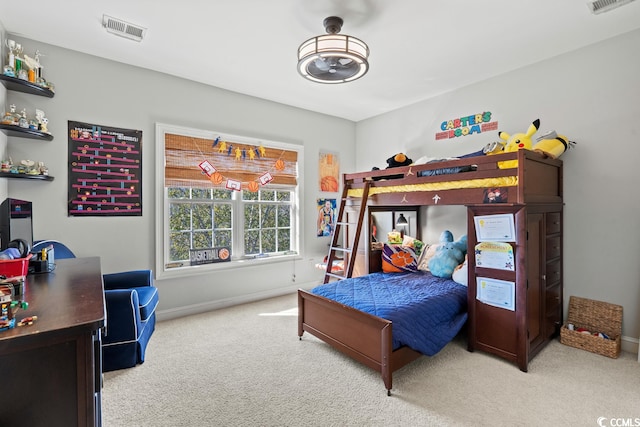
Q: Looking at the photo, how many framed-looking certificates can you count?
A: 3